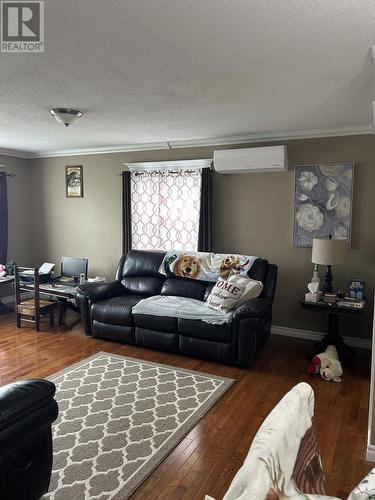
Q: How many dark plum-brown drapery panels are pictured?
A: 3